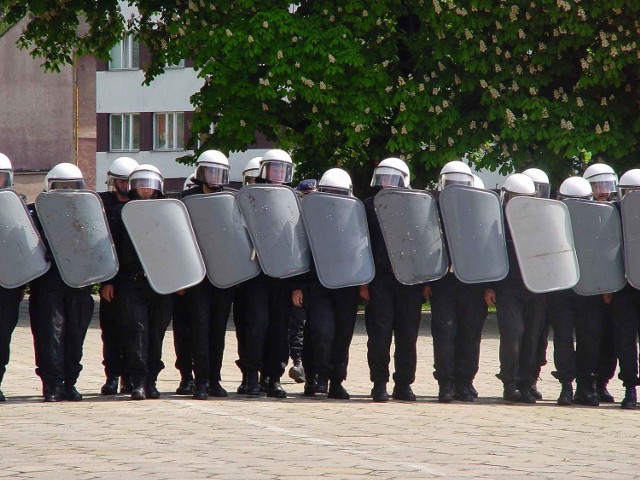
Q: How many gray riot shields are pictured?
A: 11